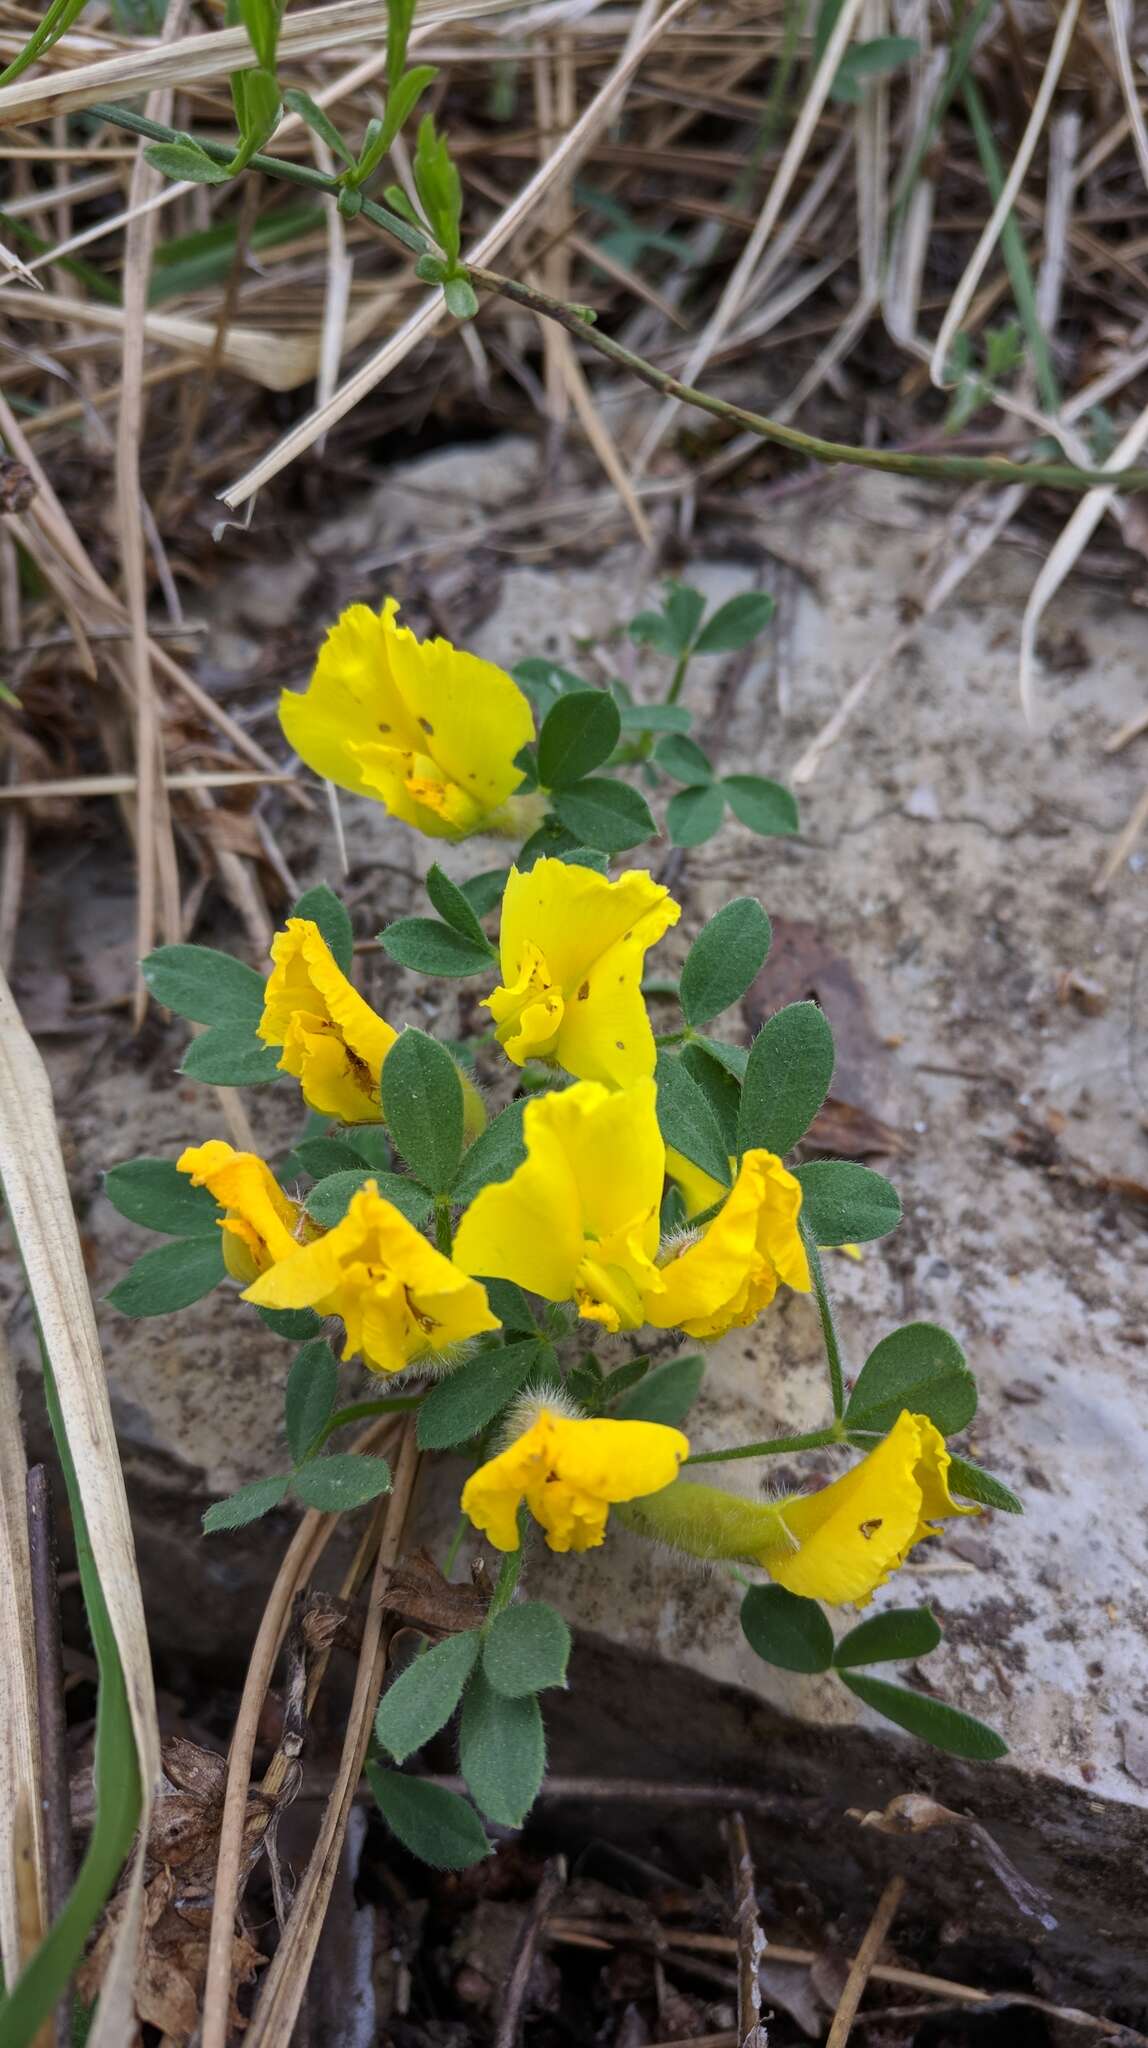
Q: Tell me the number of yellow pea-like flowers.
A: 9